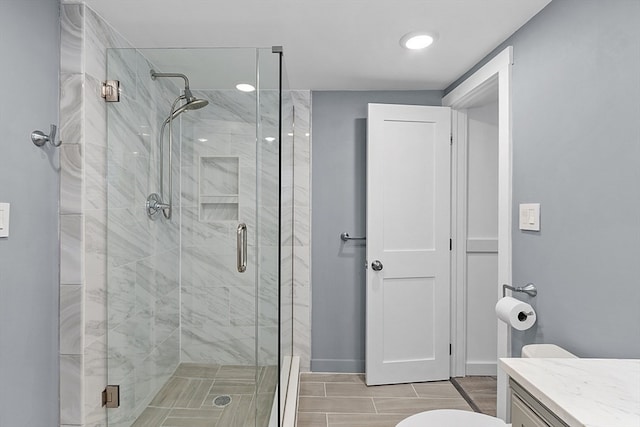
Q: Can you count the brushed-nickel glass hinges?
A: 2